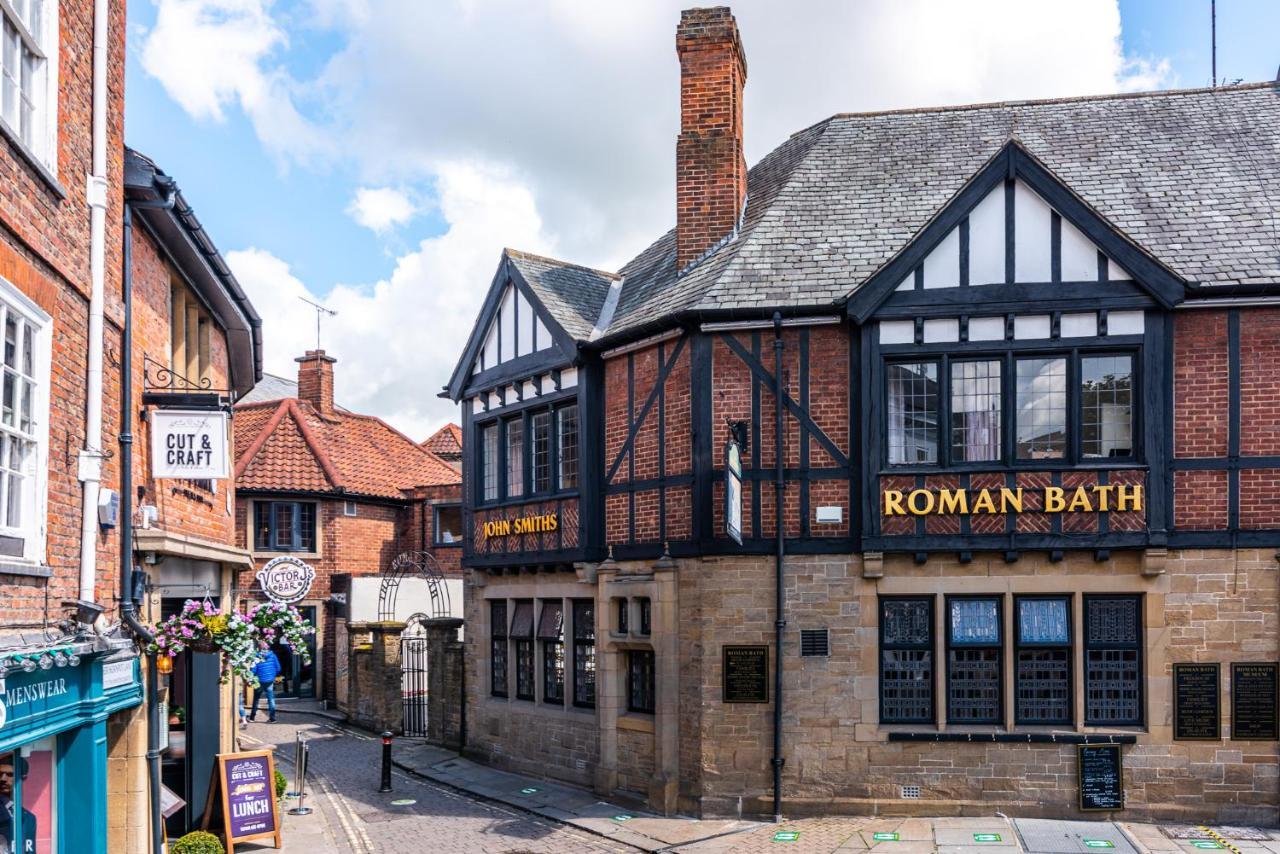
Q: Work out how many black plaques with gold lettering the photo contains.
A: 3